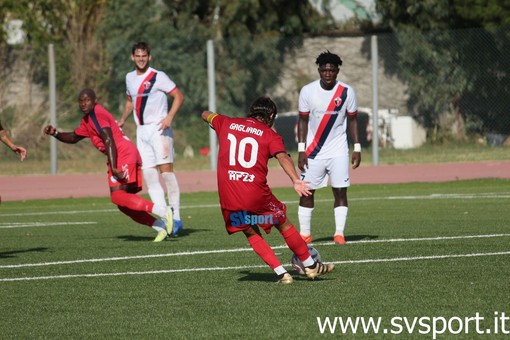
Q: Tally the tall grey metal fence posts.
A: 3